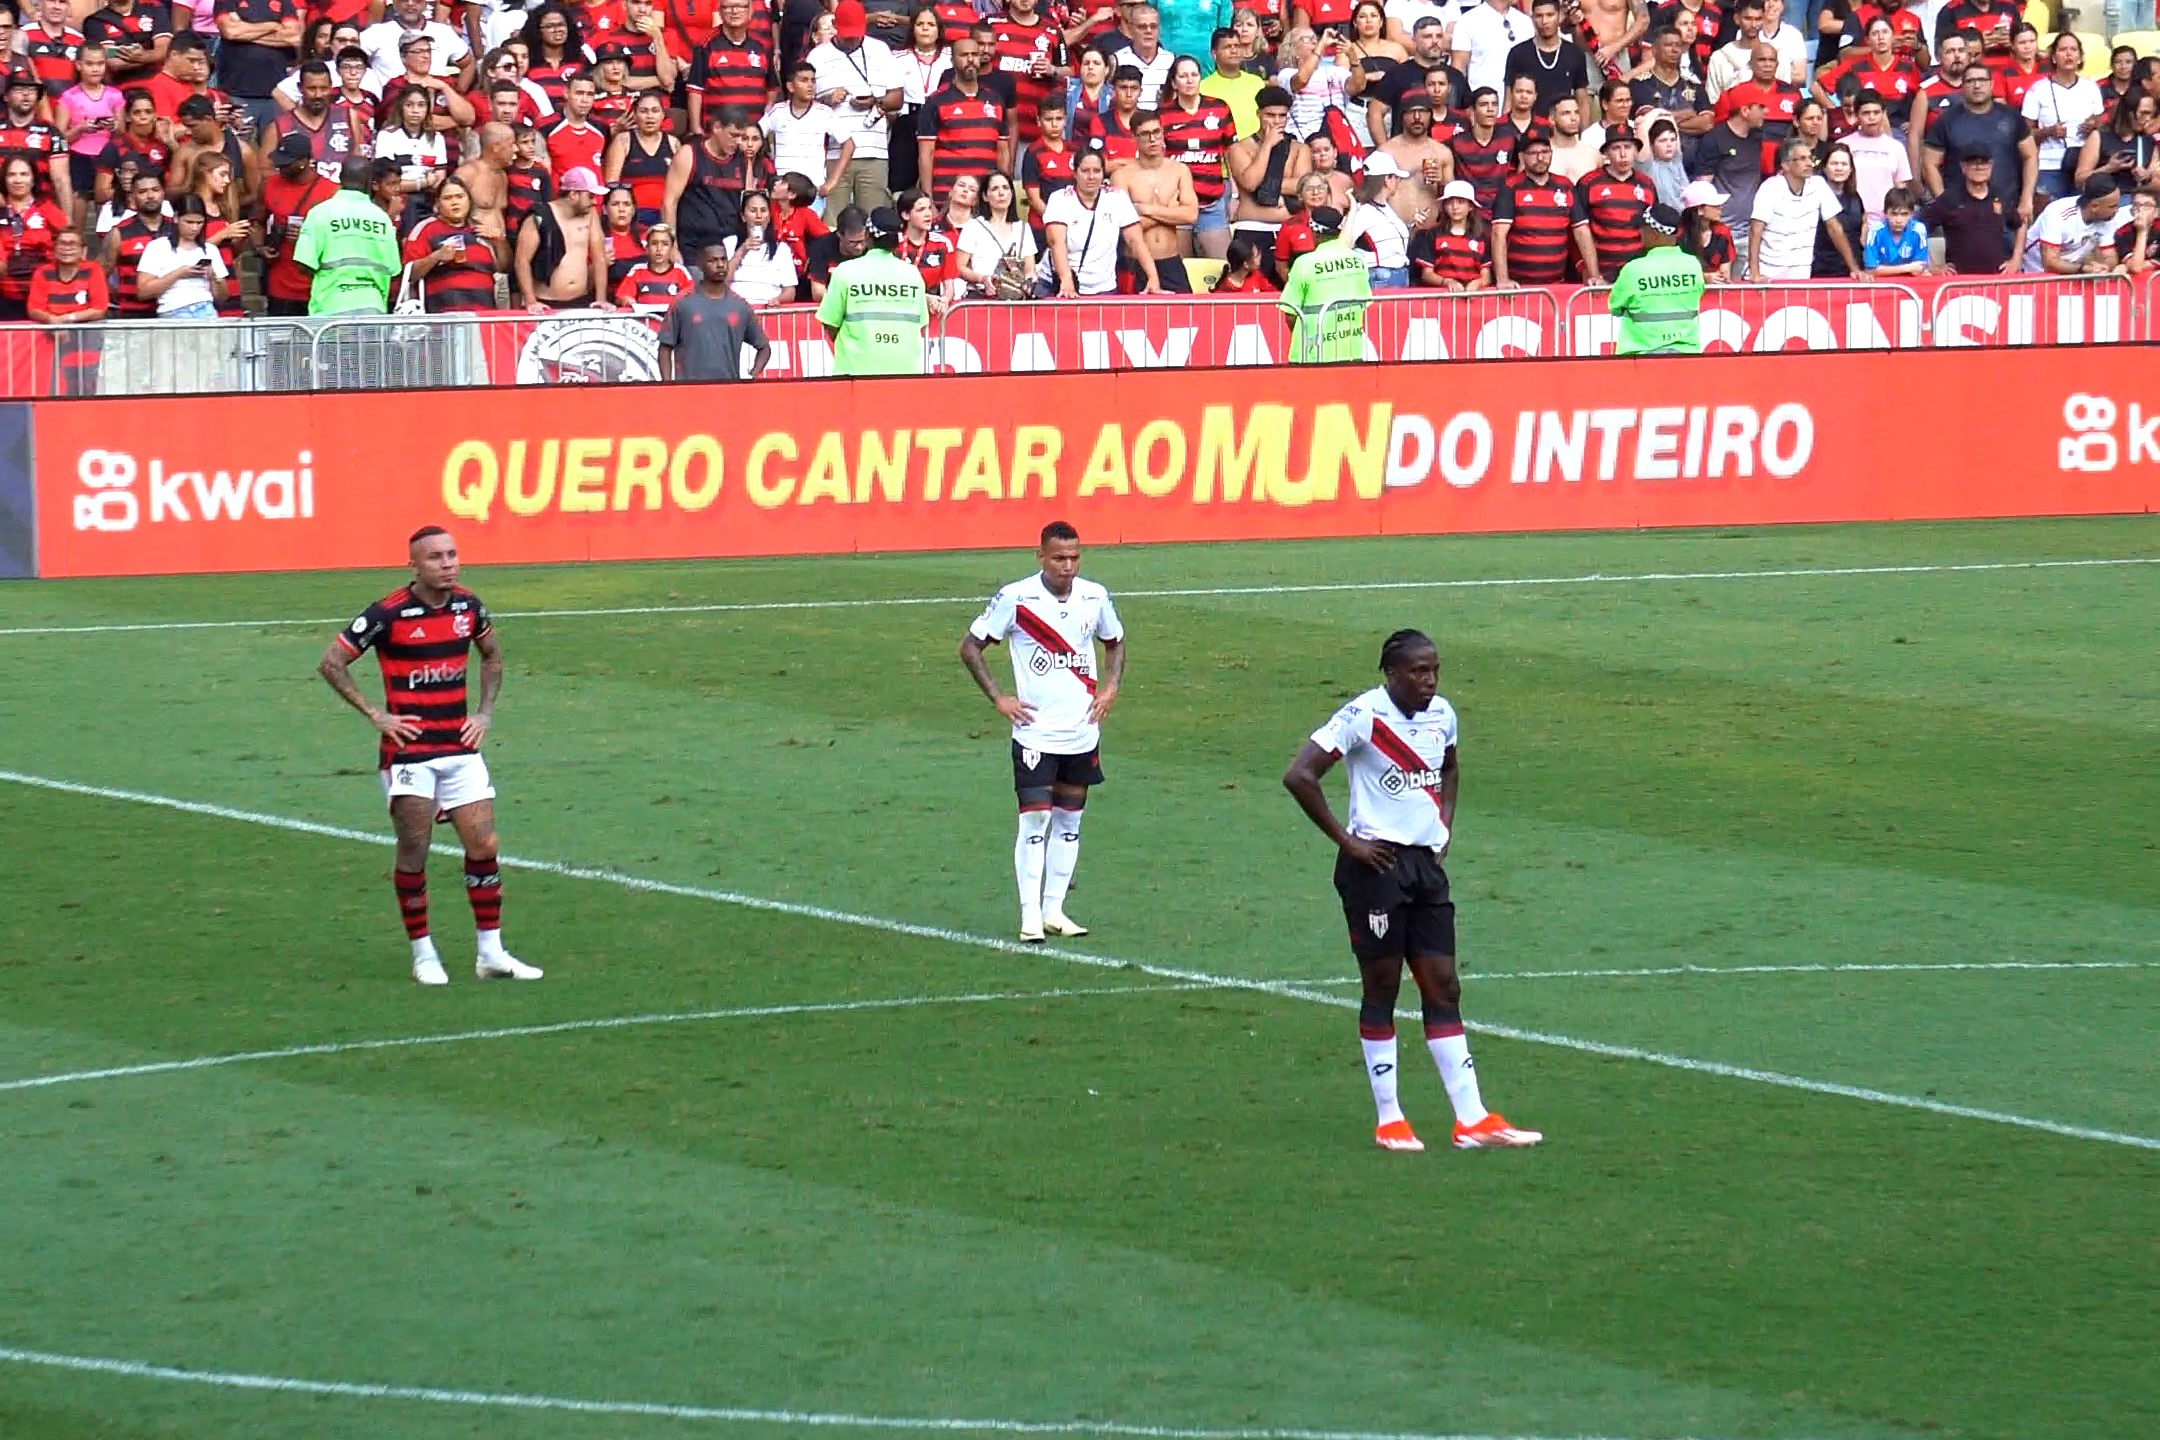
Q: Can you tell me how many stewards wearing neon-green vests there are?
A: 4